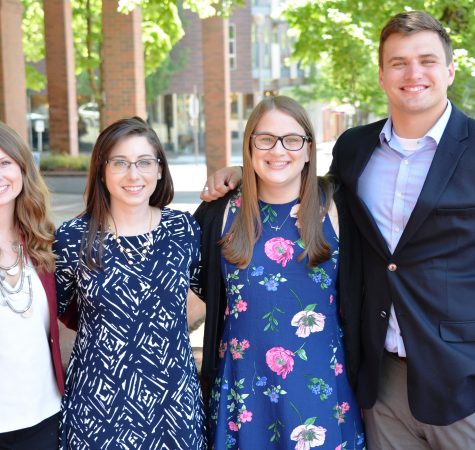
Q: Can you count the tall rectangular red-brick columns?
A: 4